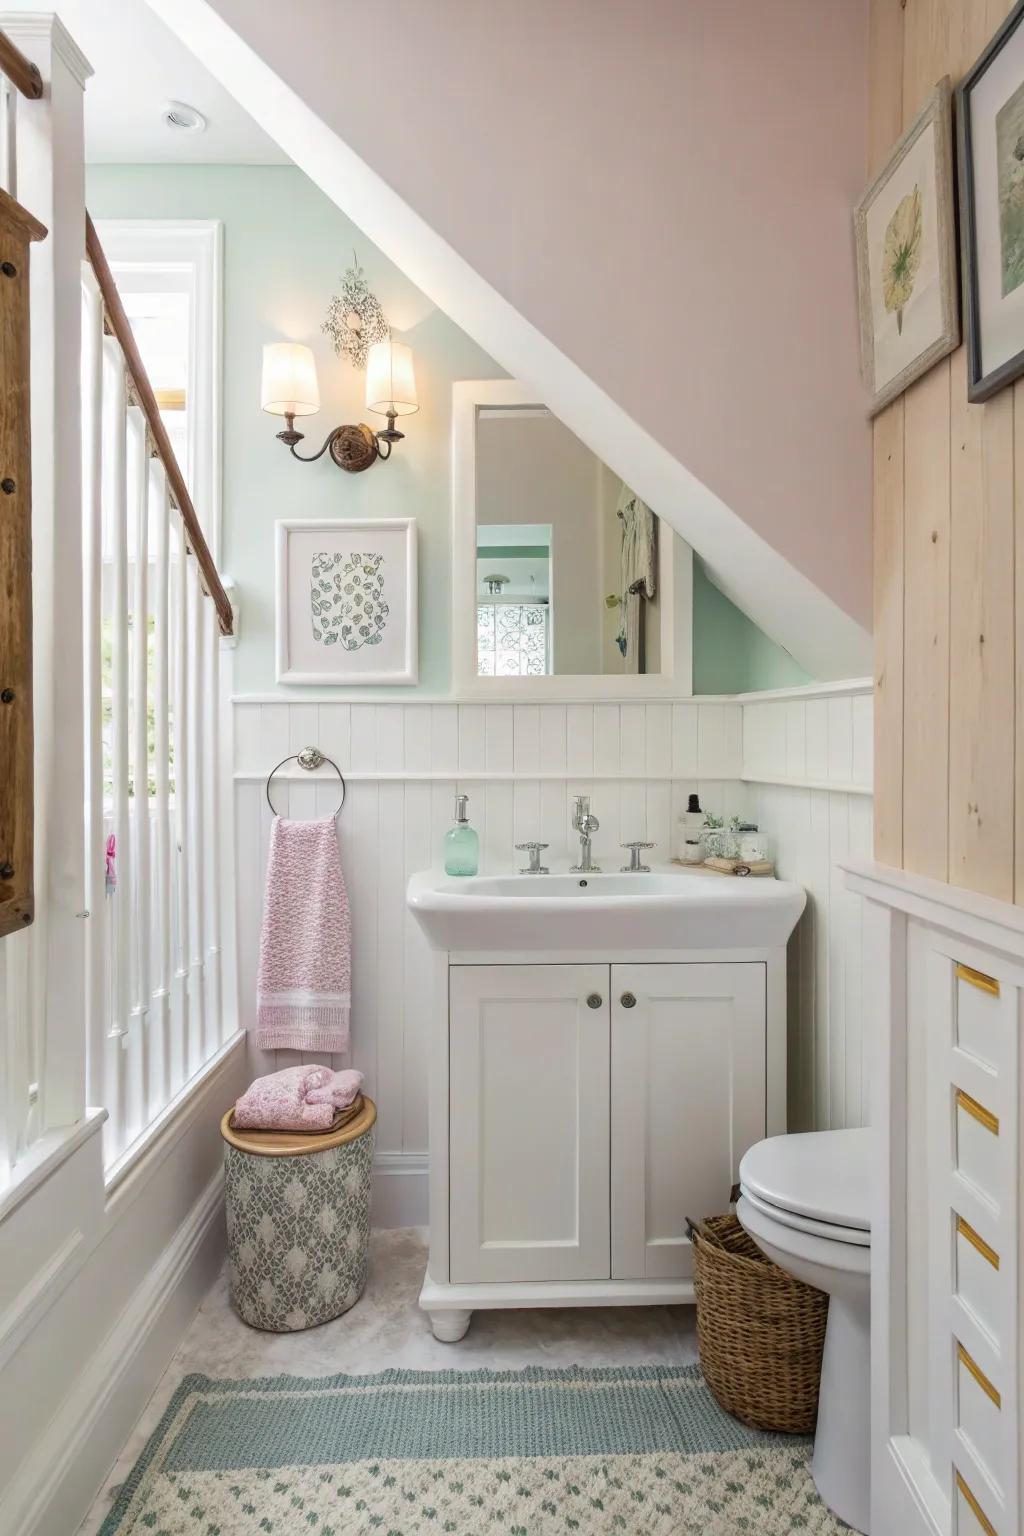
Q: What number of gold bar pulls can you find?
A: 5